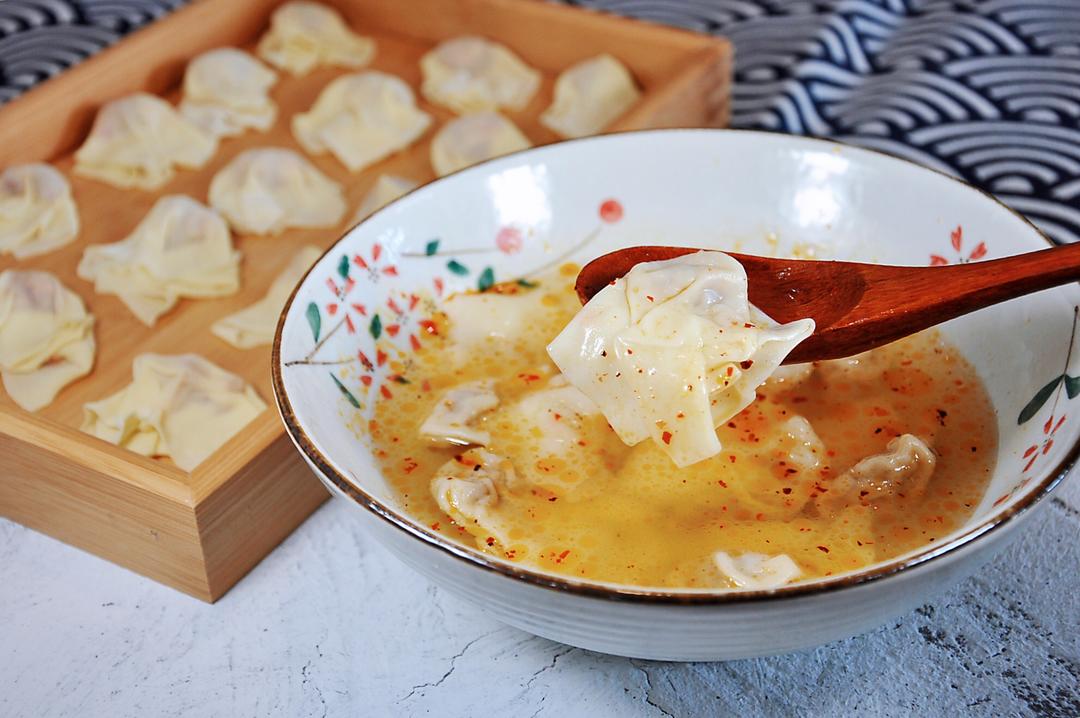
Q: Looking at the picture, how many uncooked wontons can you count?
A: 14